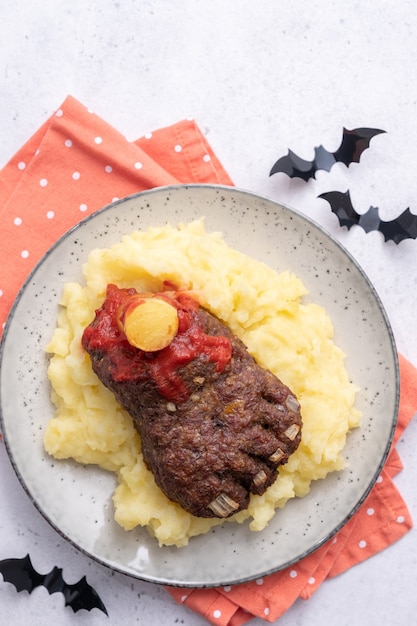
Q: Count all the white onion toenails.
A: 5